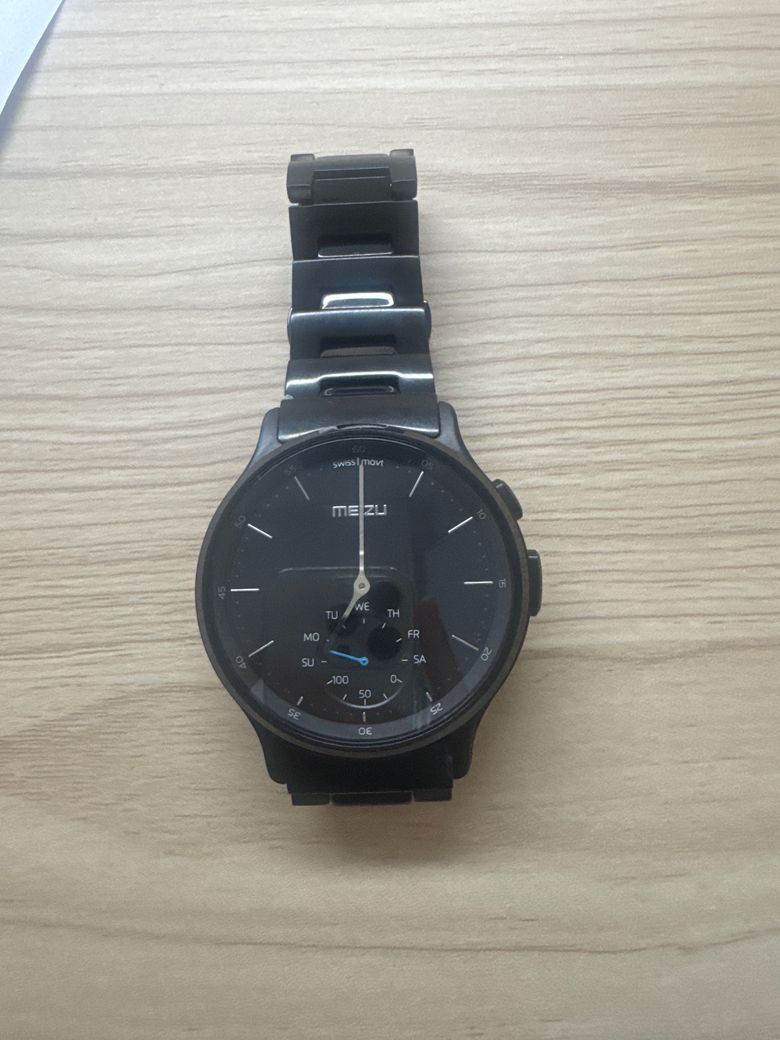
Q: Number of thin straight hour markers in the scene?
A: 11